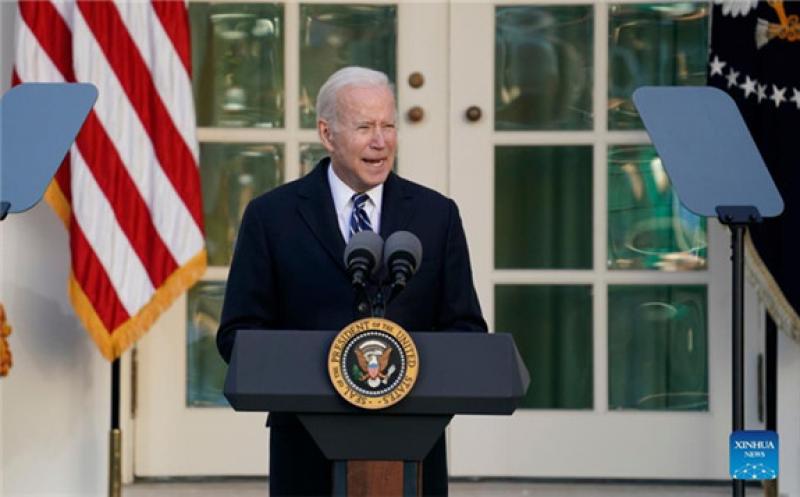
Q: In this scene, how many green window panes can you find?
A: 11